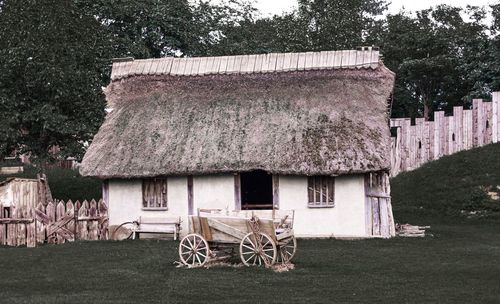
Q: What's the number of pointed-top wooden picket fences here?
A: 1